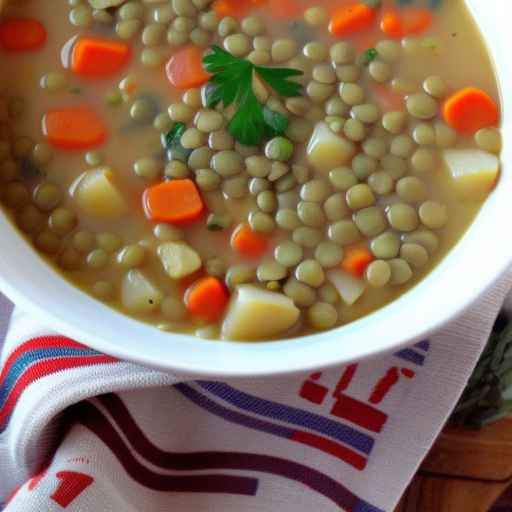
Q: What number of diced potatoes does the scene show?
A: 7